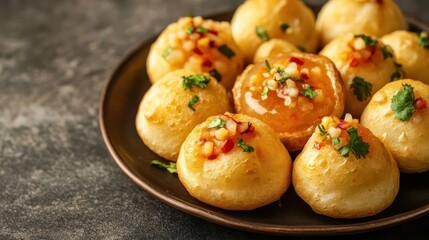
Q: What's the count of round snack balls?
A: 11